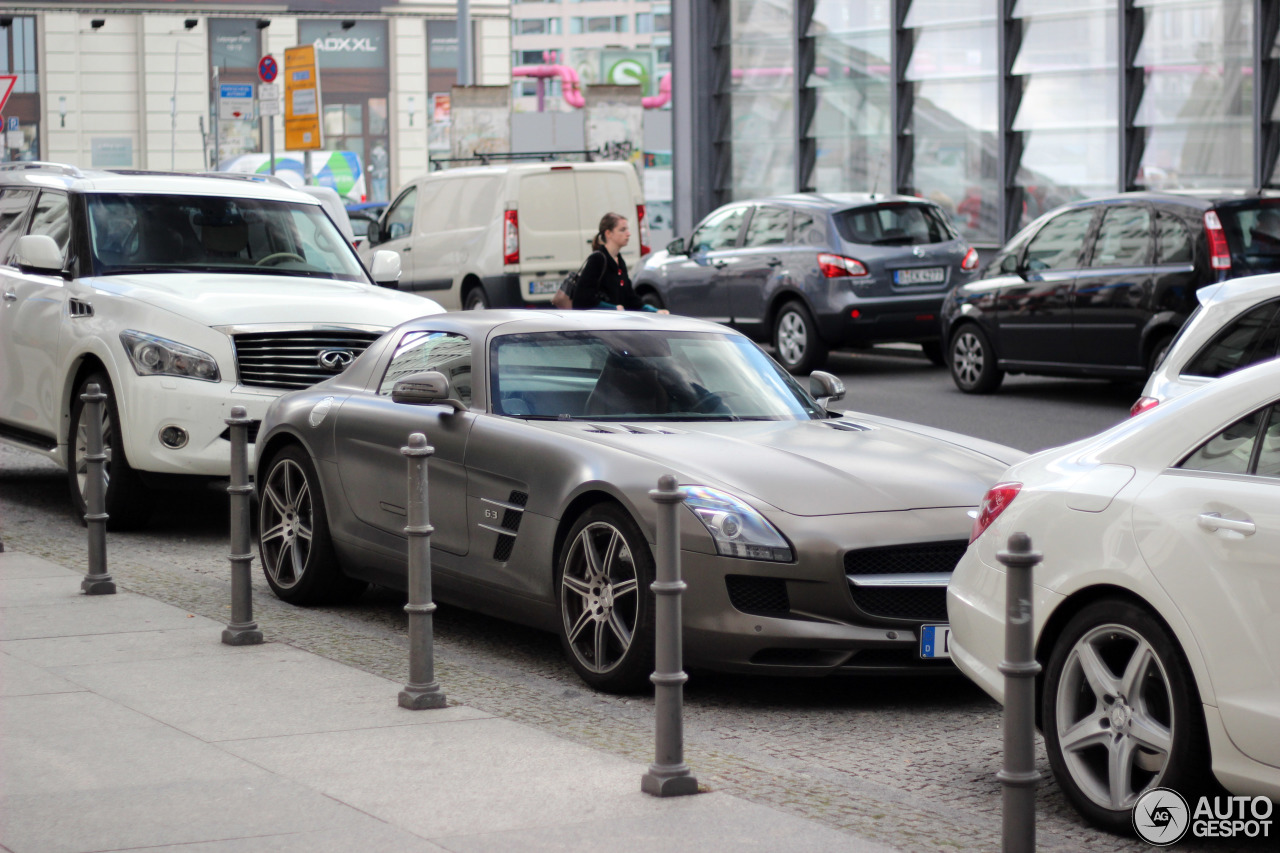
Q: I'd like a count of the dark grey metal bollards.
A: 5